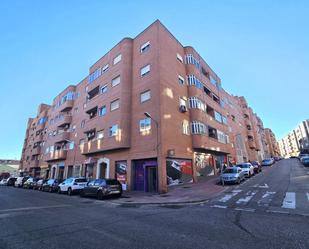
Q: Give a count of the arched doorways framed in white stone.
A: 2